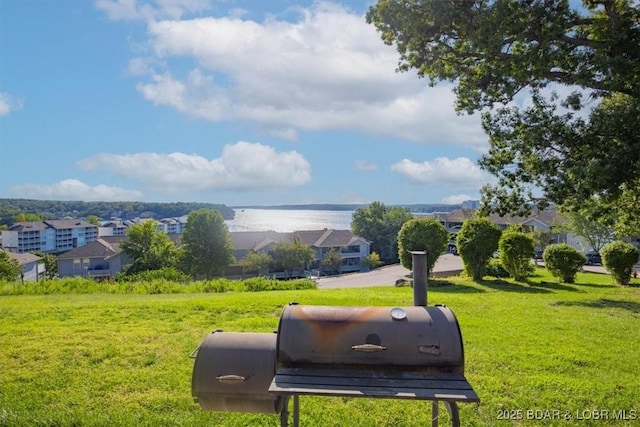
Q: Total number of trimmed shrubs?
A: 5